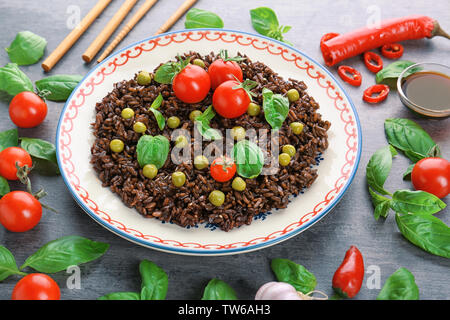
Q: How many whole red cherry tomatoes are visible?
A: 9